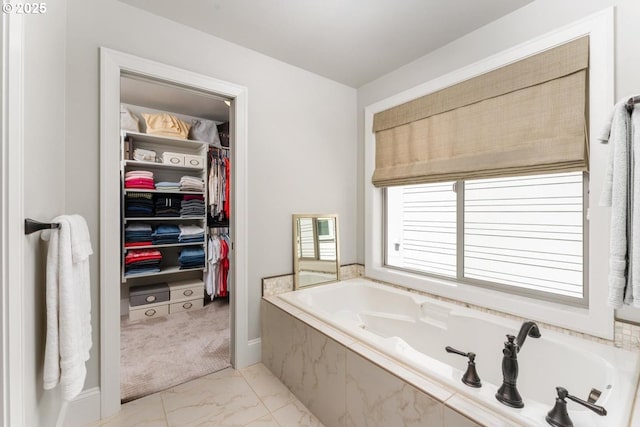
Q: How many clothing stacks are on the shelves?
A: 11